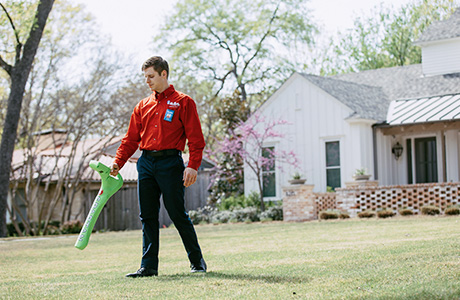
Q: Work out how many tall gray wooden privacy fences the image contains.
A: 1